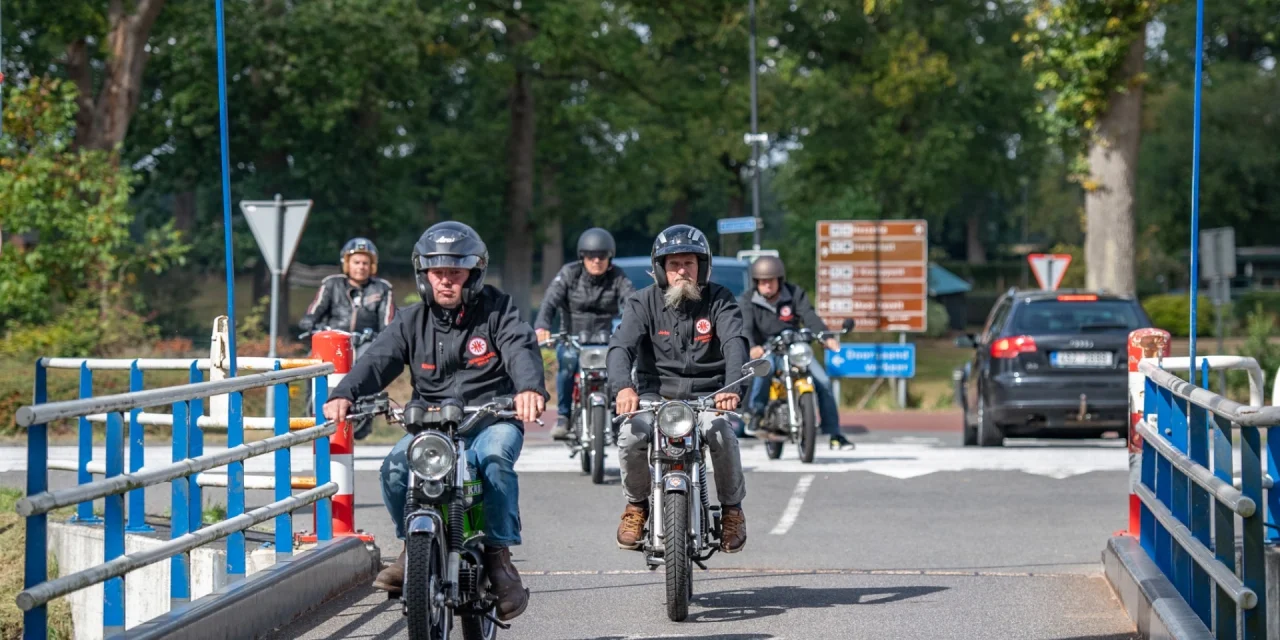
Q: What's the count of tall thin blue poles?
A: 2